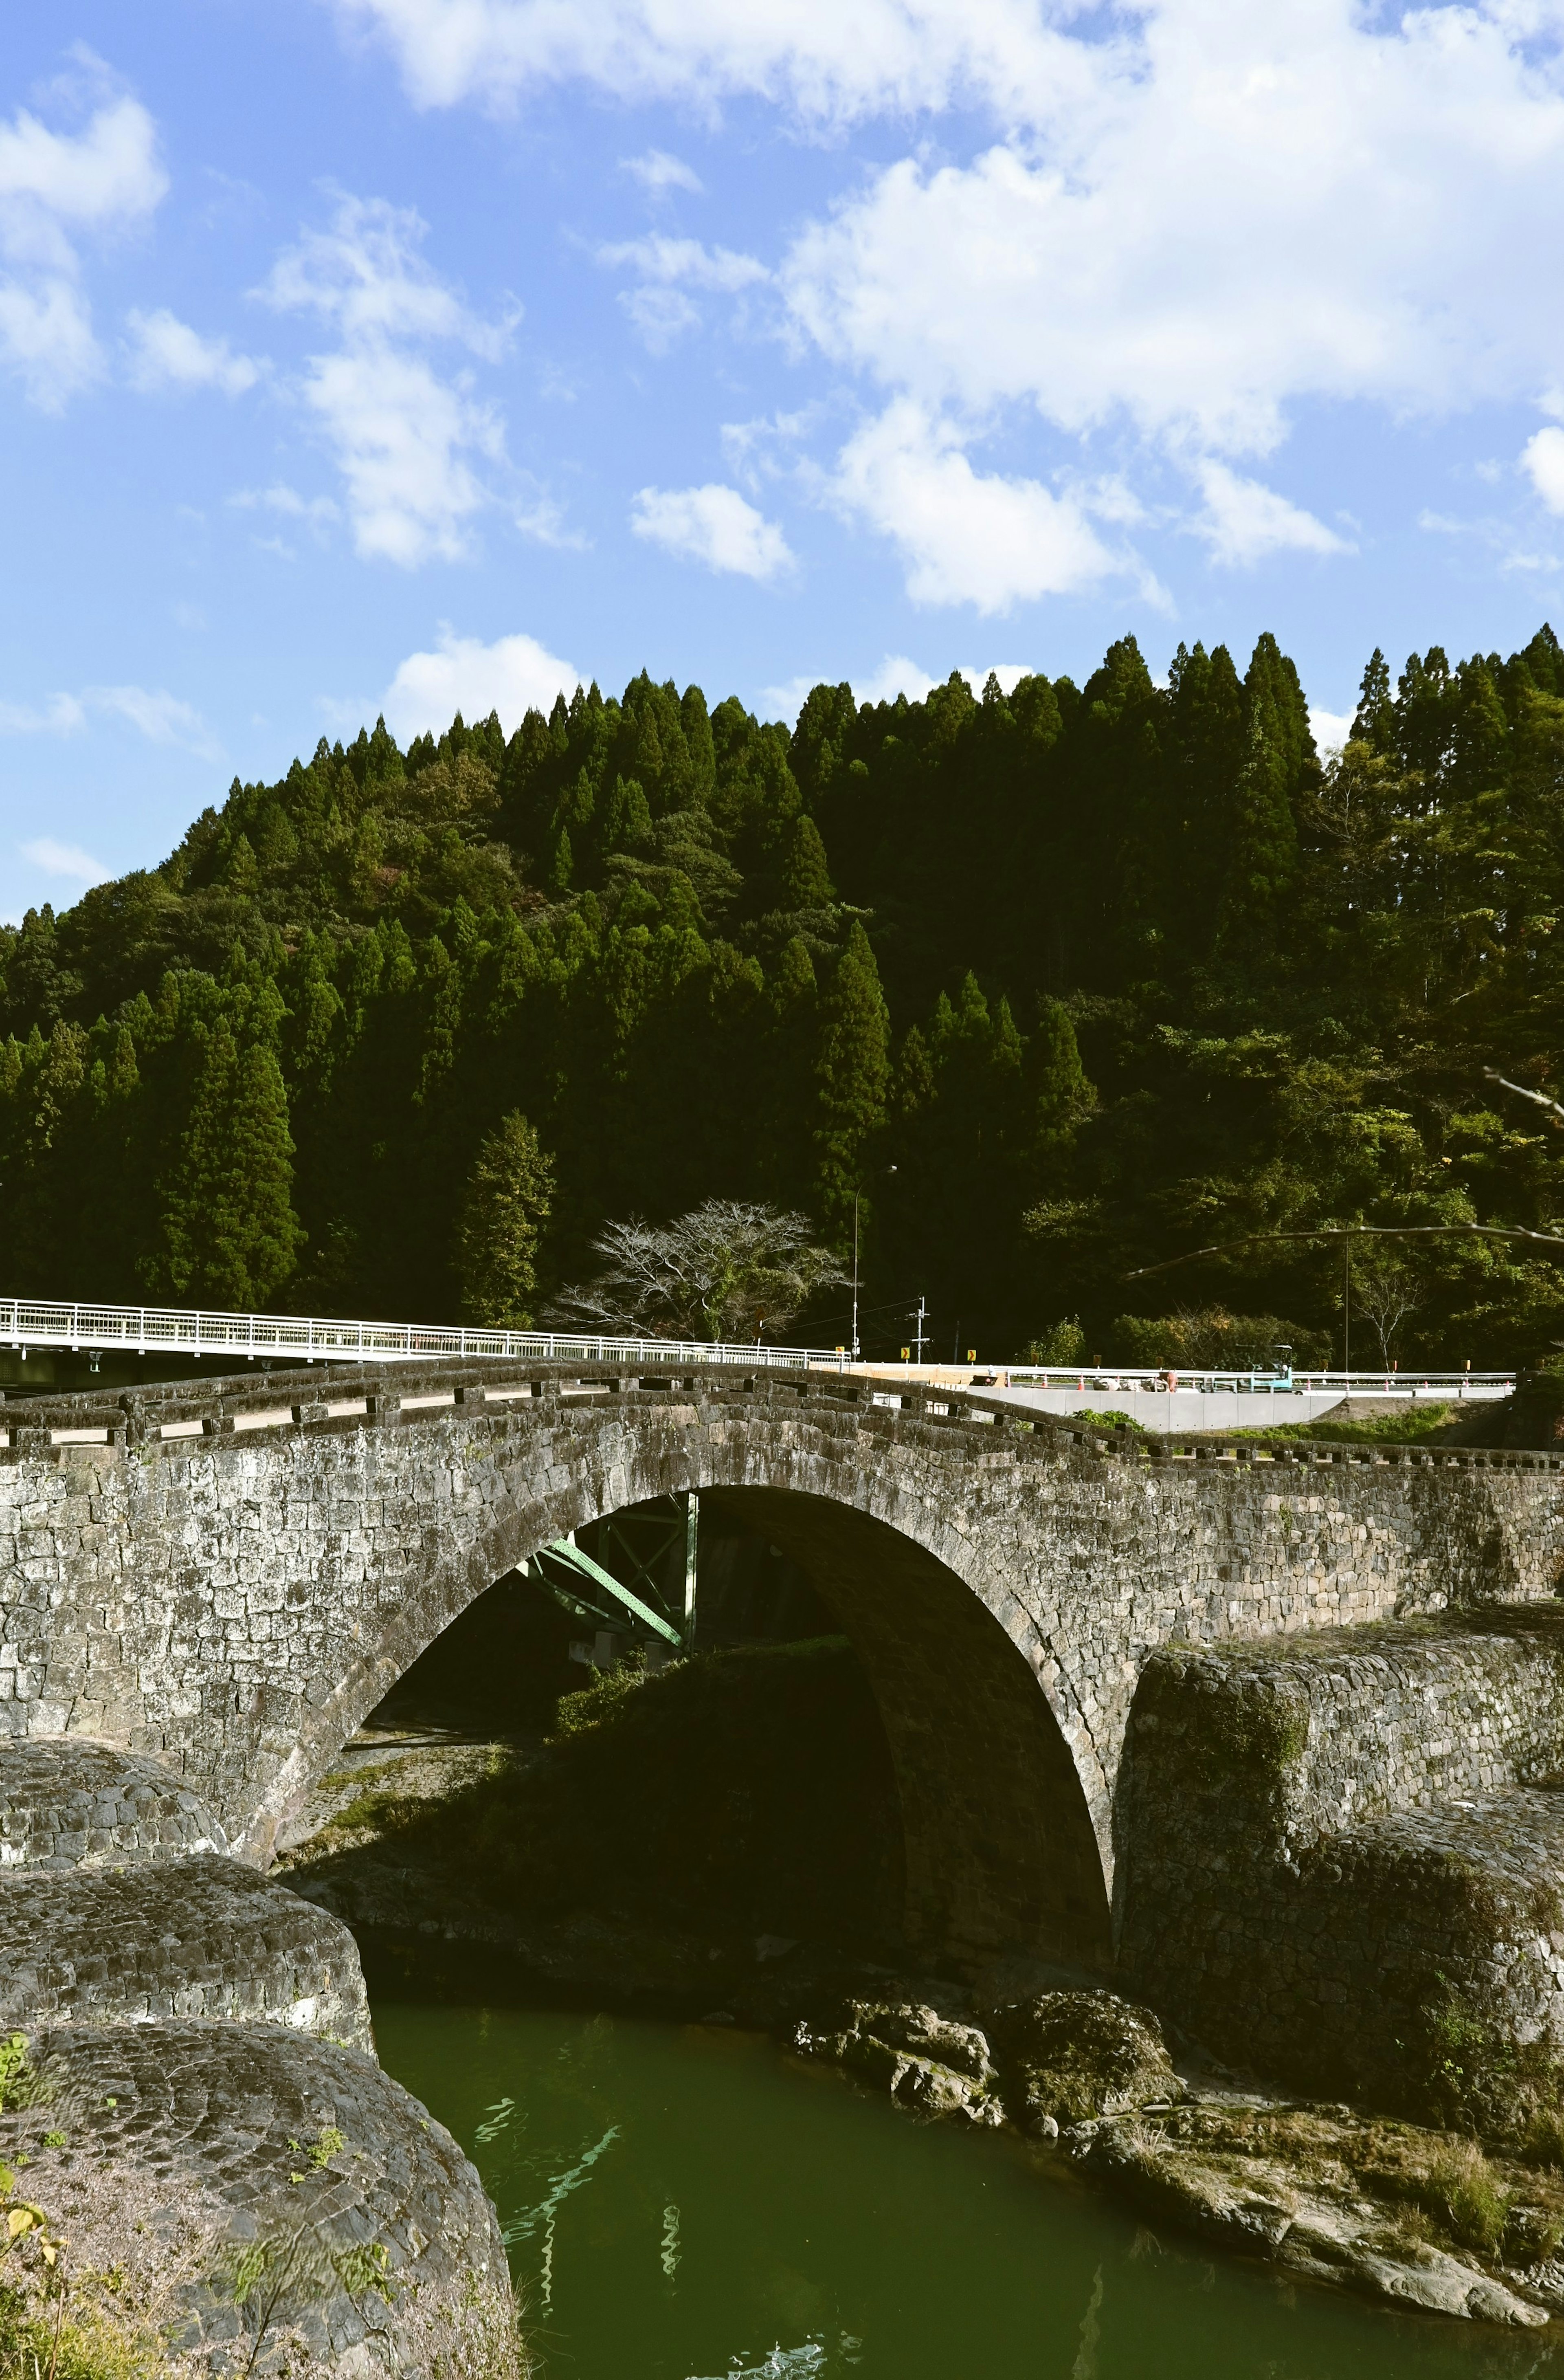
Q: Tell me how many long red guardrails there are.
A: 0